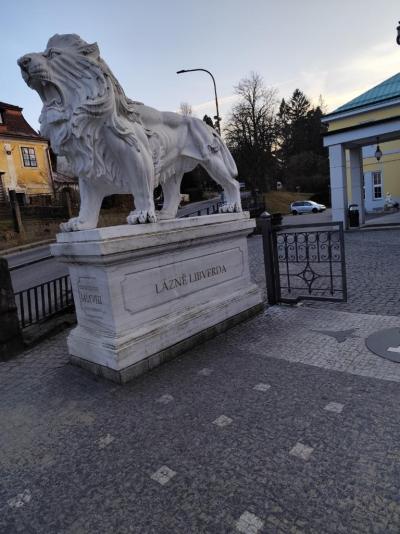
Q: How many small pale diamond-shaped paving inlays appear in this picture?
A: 10